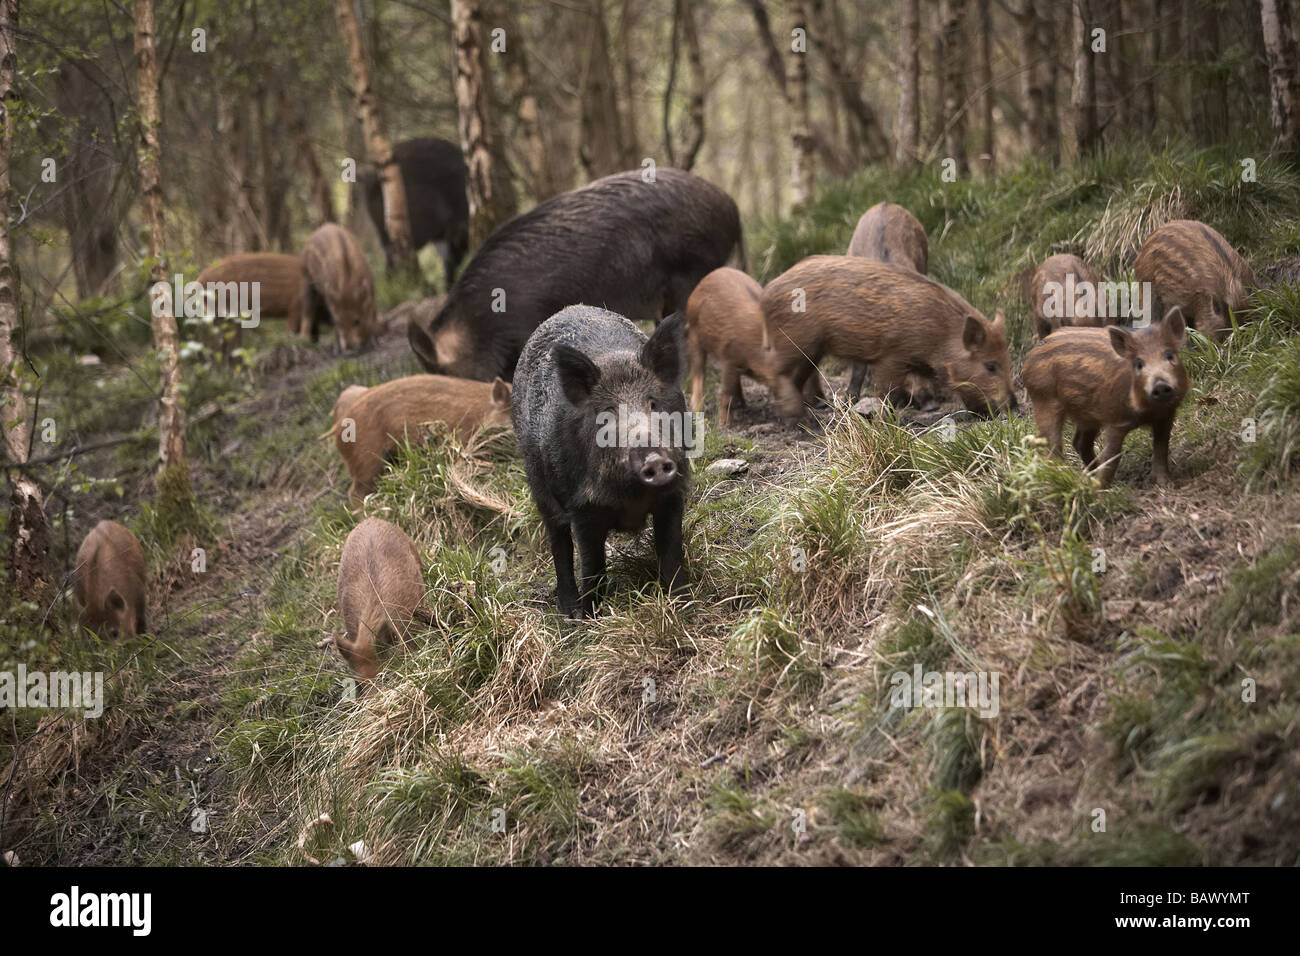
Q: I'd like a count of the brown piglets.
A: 12